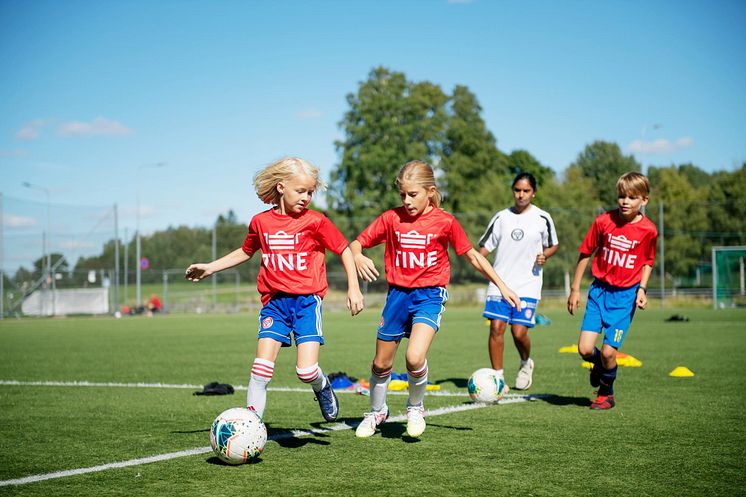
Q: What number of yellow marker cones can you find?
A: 4